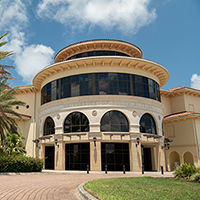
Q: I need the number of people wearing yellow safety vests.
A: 0